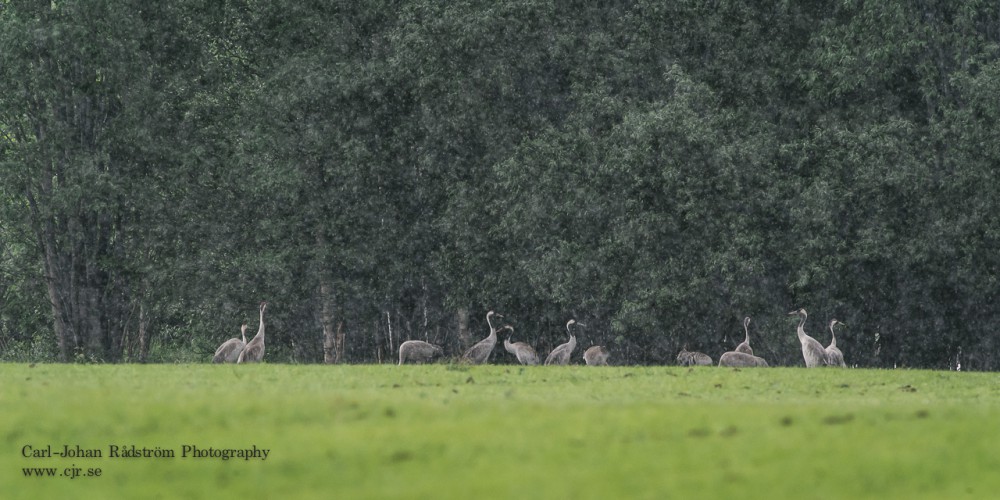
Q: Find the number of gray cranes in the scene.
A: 12